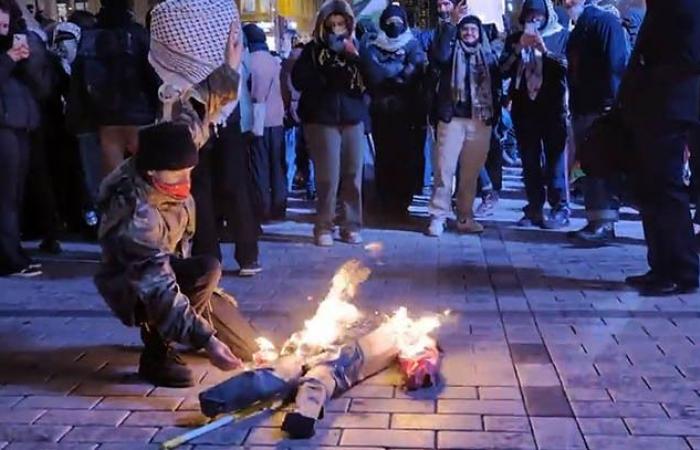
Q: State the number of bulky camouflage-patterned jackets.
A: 1